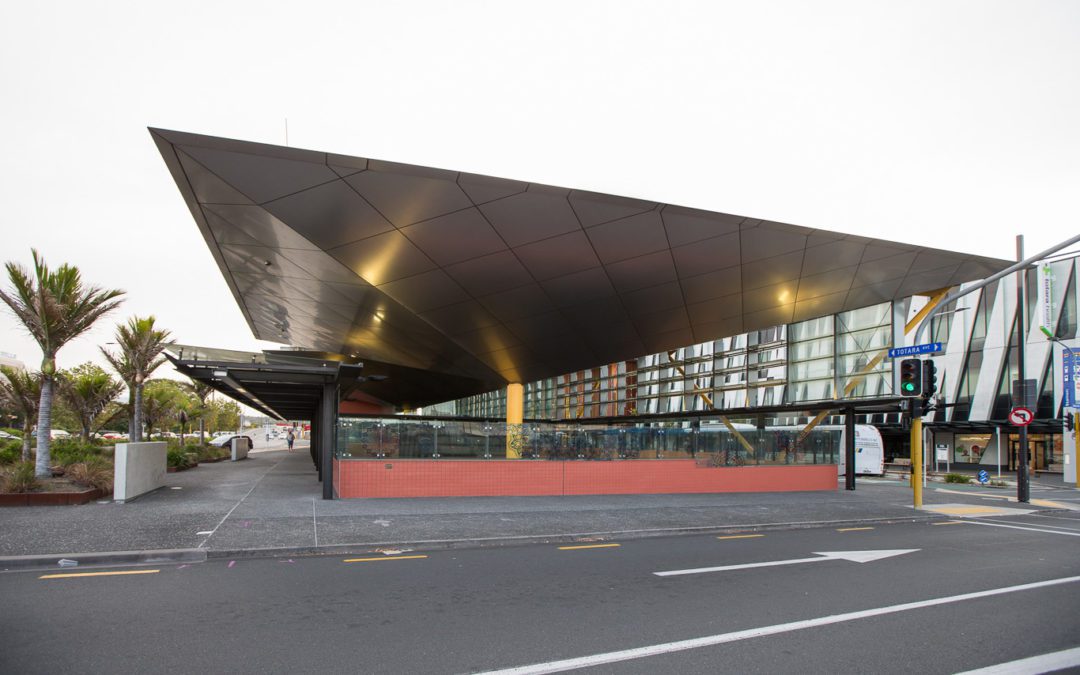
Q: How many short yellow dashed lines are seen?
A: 6